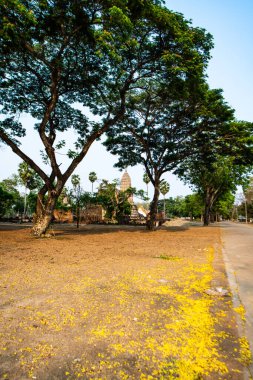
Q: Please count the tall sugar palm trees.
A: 5